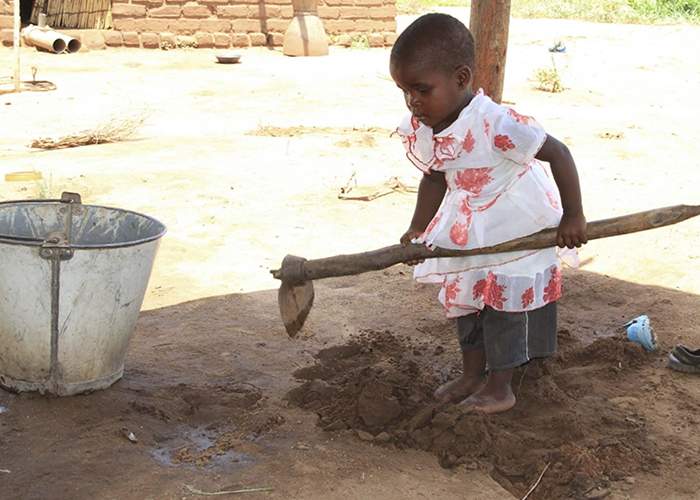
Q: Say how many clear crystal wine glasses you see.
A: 0